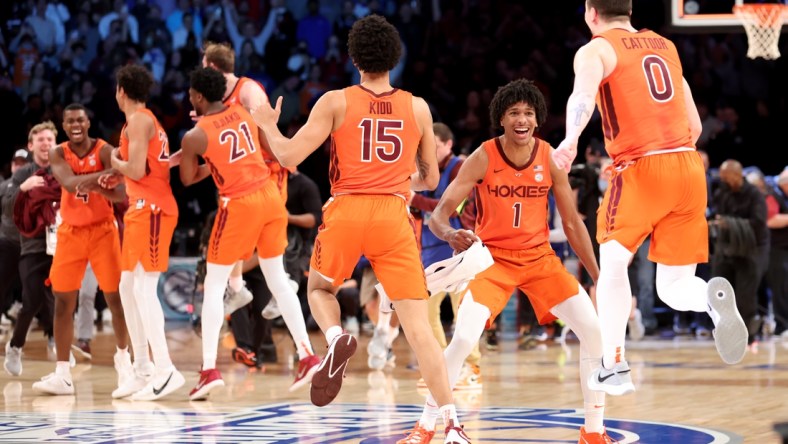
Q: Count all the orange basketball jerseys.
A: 7